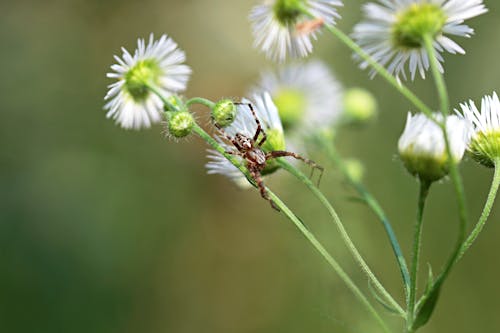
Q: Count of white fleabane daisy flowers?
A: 7